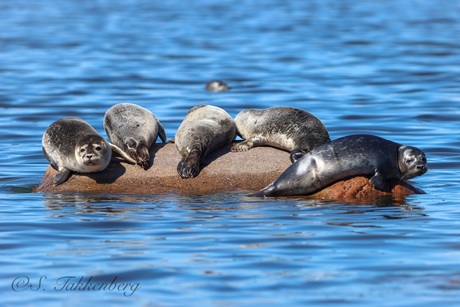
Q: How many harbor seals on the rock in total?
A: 5